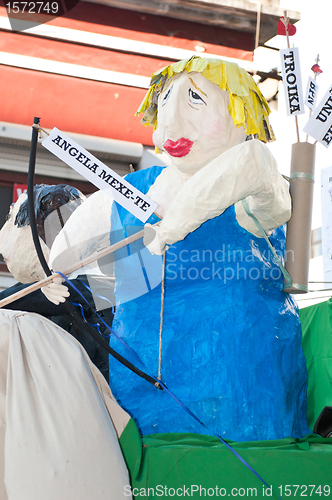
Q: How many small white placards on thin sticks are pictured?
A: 3